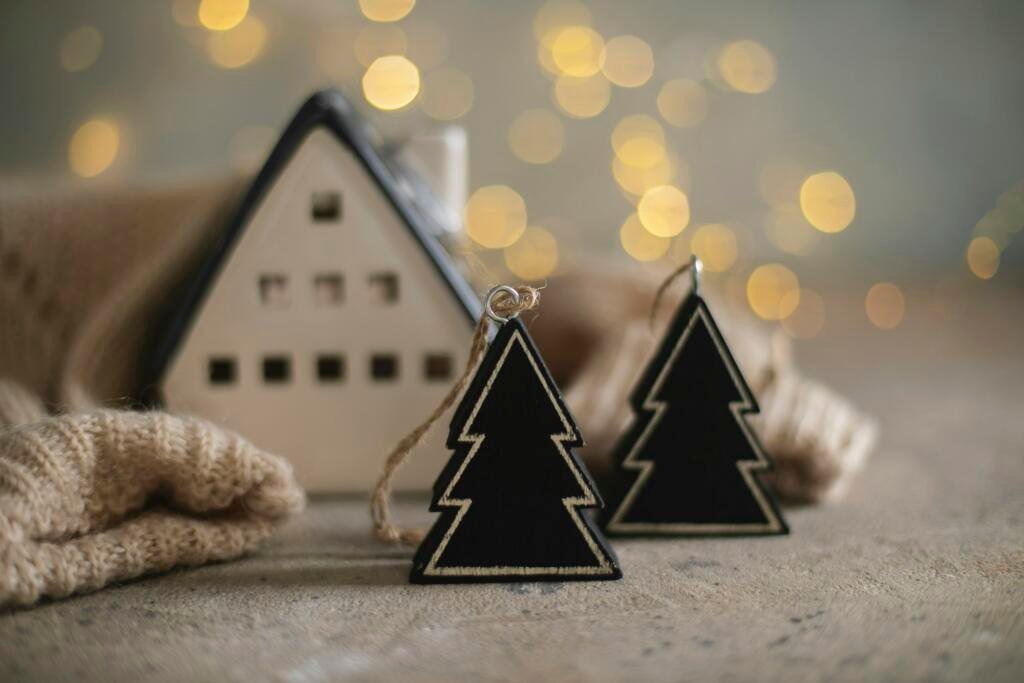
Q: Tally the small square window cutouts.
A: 9